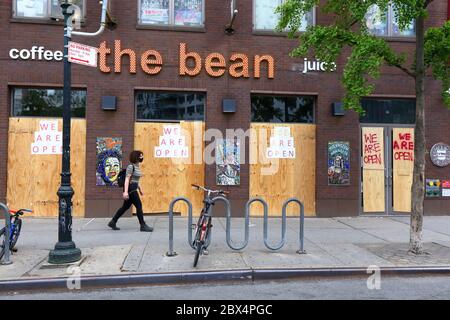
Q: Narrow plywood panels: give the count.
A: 2